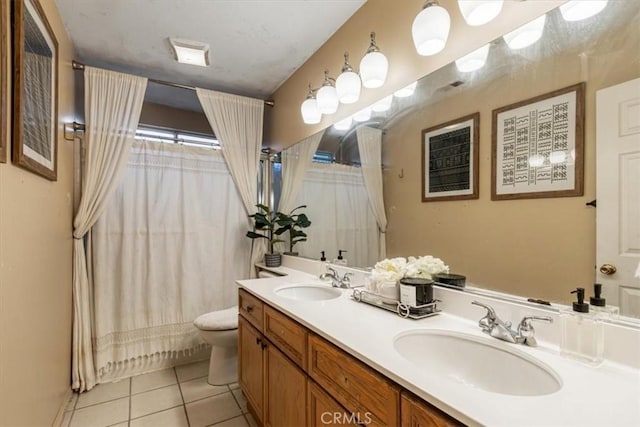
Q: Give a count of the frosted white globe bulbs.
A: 6